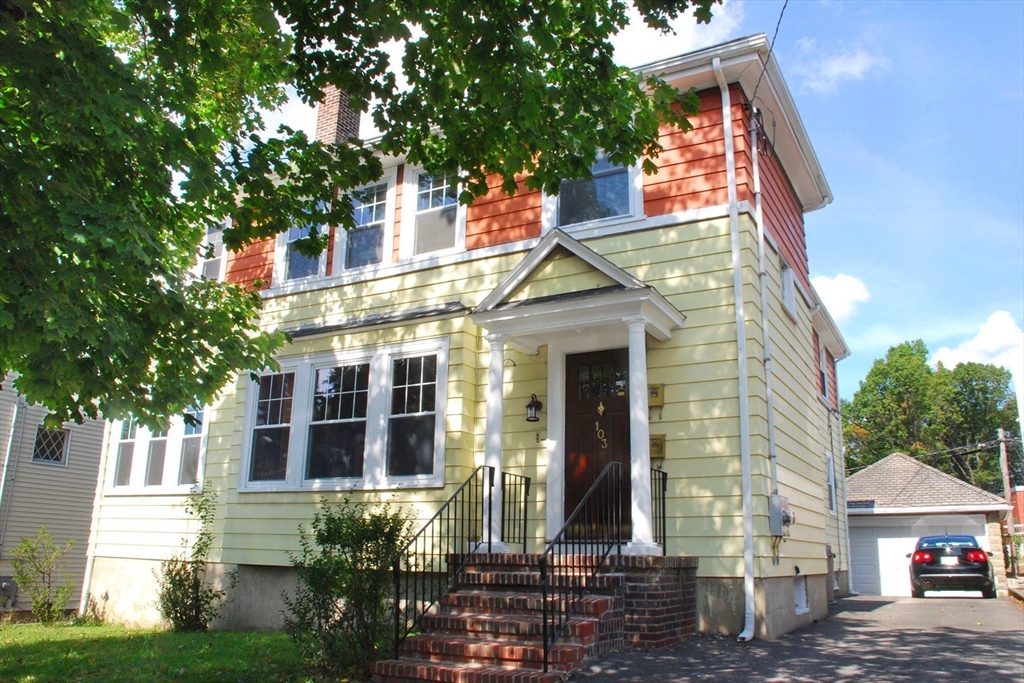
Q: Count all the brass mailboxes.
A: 2